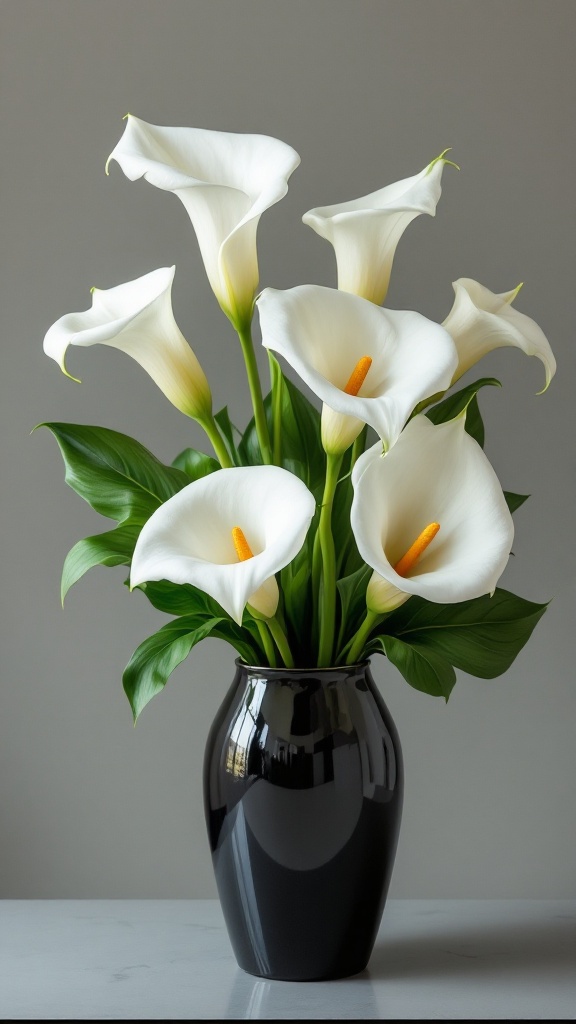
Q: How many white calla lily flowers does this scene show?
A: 7